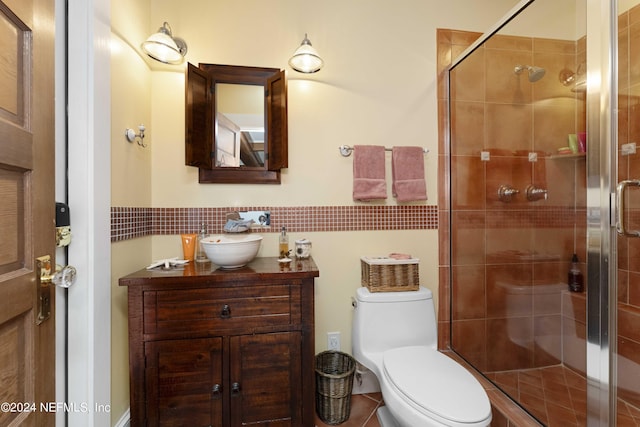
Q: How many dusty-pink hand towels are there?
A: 2